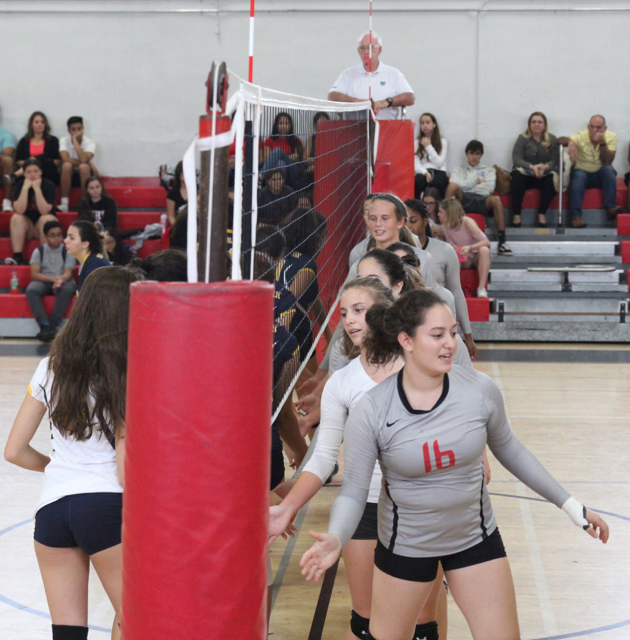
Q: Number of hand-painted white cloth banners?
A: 0